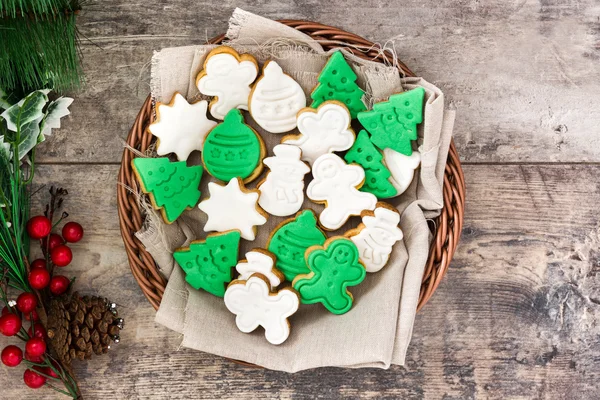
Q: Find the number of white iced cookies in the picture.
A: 11